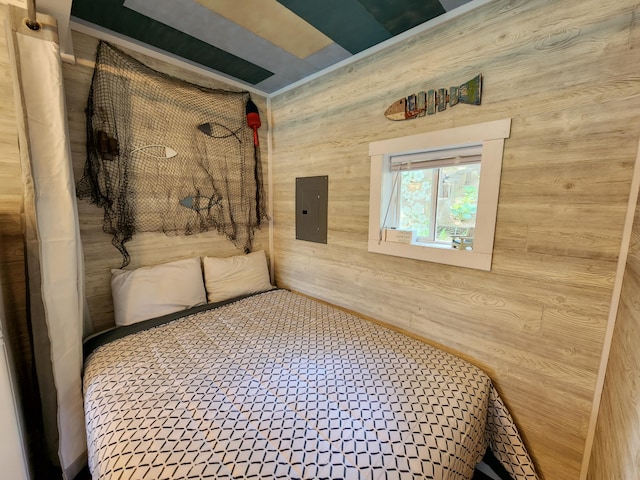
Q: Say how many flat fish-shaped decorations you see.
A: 4